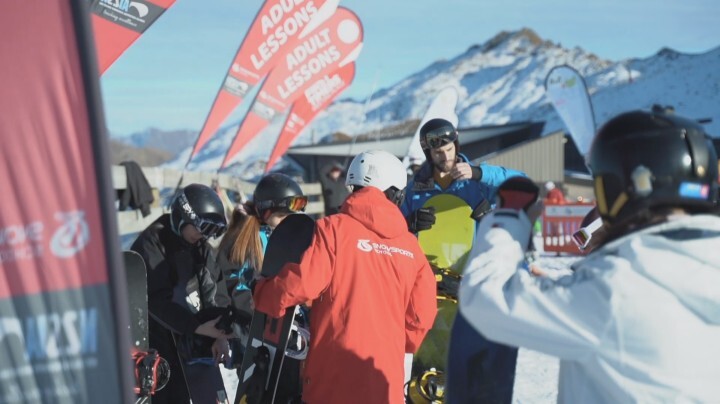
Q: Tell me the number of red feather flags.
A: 5